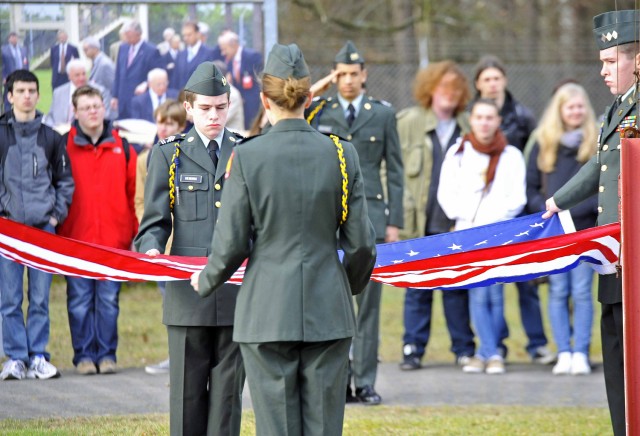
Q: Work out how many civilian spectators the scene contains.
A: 7